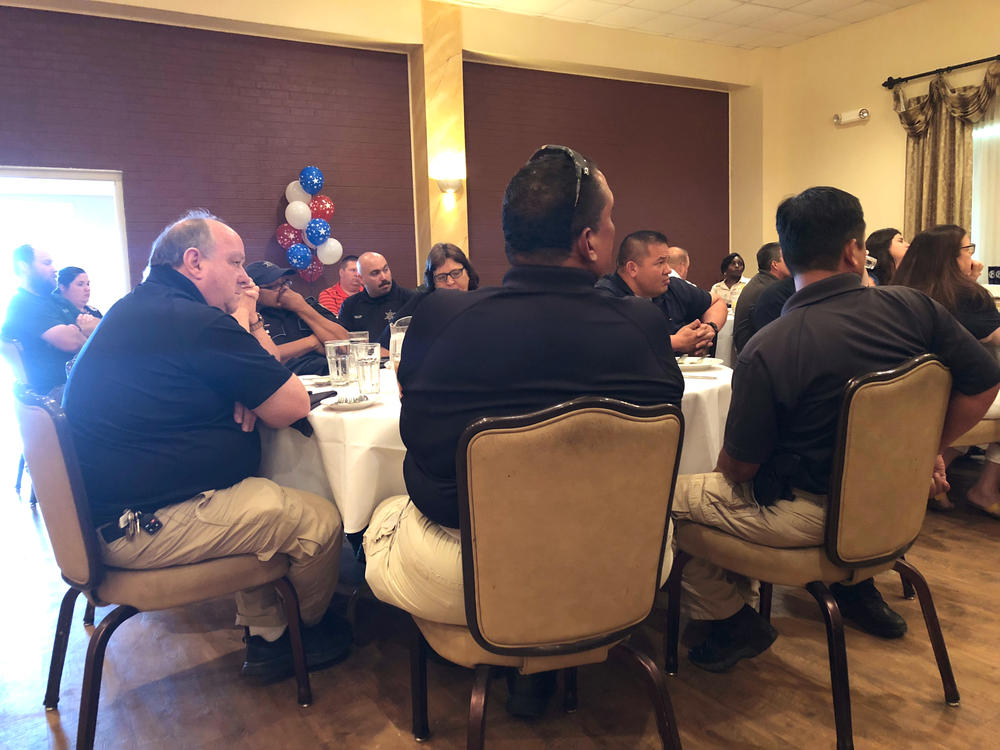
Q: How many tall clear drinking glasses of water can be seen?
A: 3